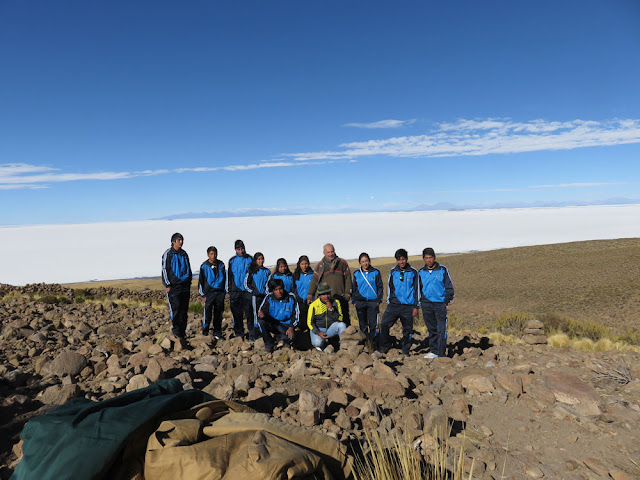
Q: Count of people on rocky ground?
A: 12